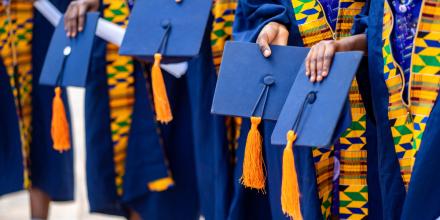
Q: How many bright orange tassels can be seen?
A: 4